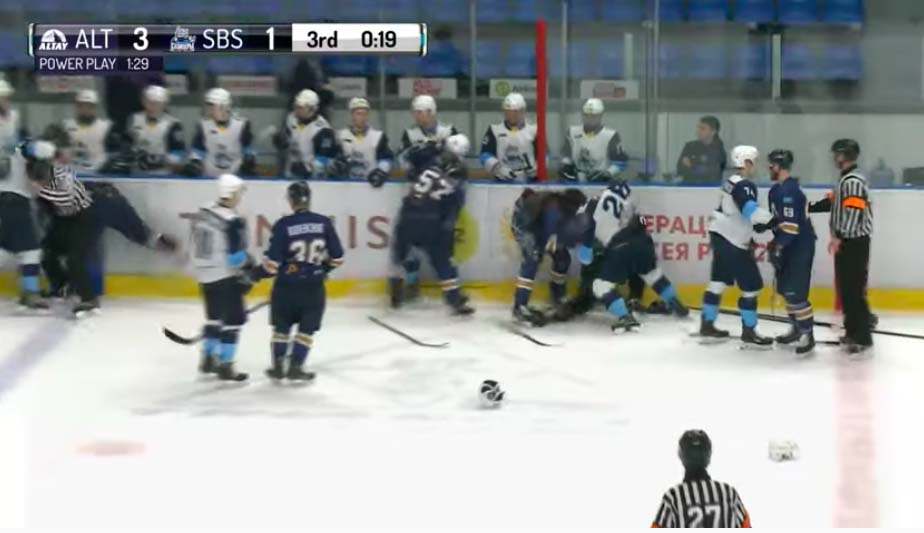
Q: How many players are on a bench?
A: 9